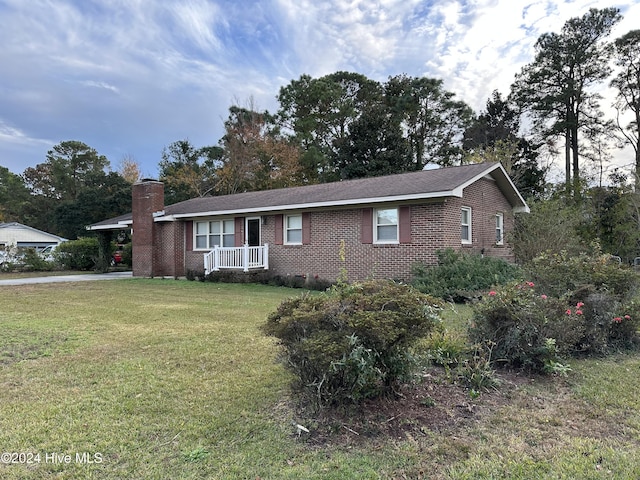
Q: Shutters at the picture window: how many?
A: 2